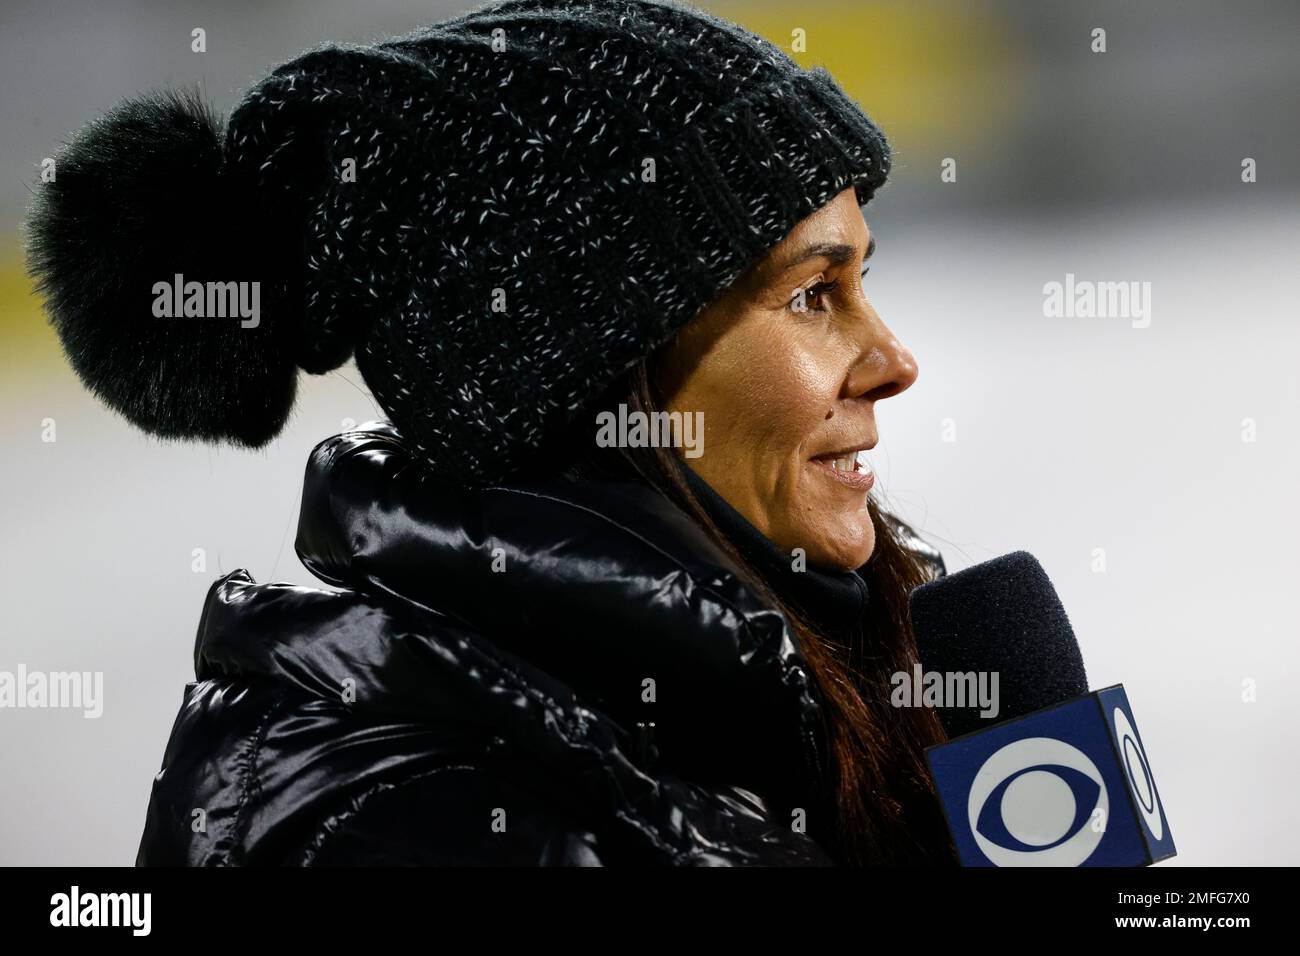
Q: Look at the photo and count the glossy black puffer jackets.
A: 1